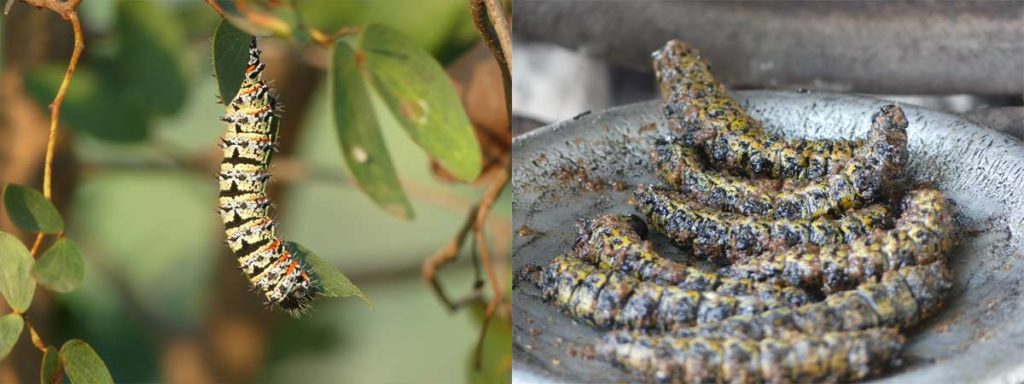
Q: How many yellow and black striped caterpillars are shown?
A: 9